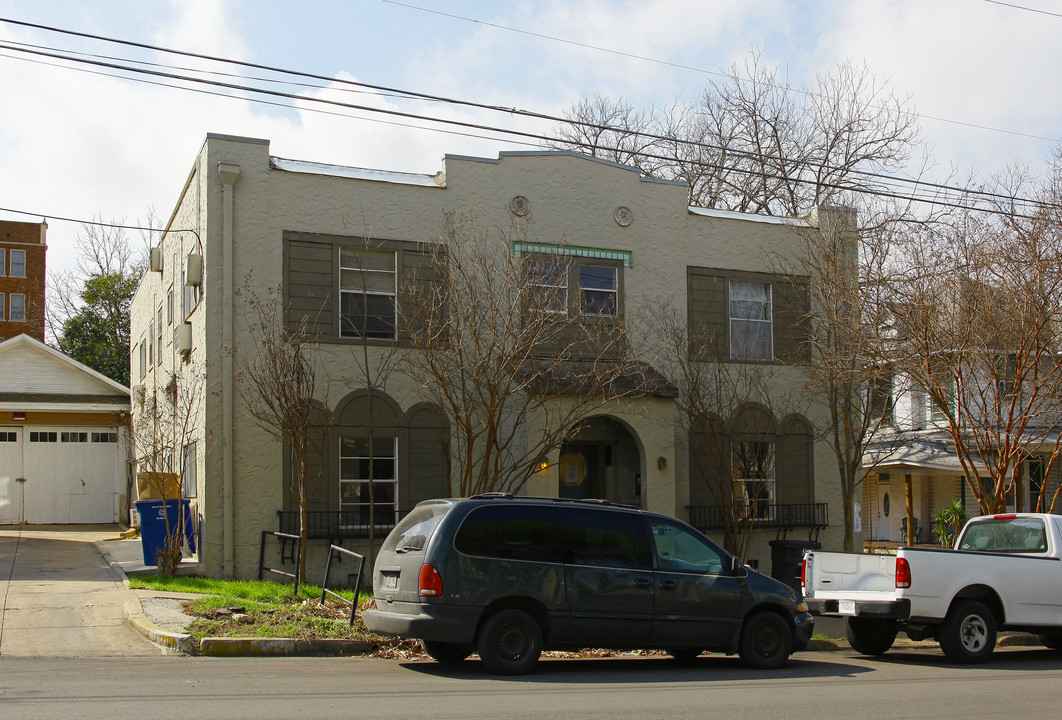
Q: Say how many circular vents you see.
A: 2